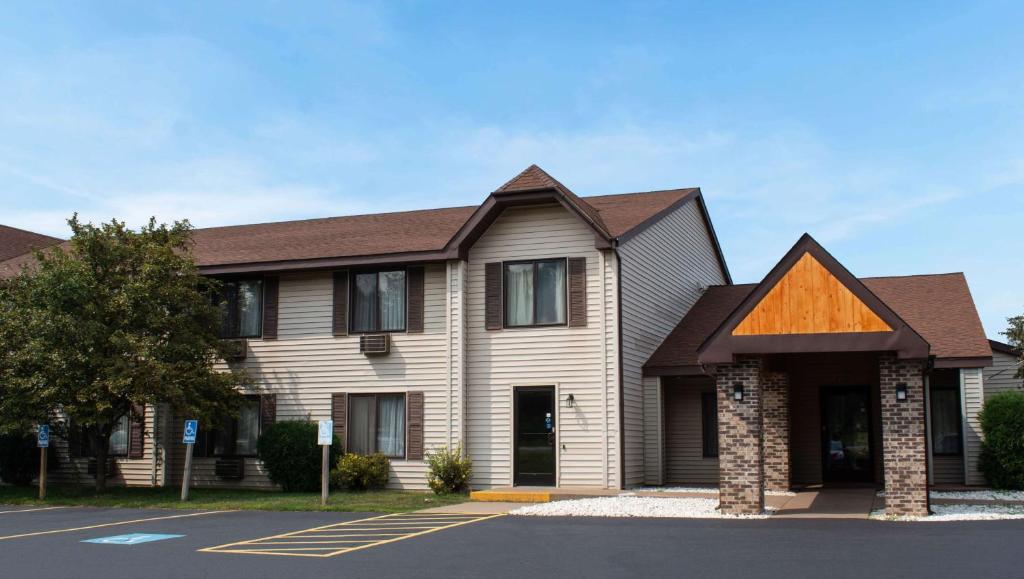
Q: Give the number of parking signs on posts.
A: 3